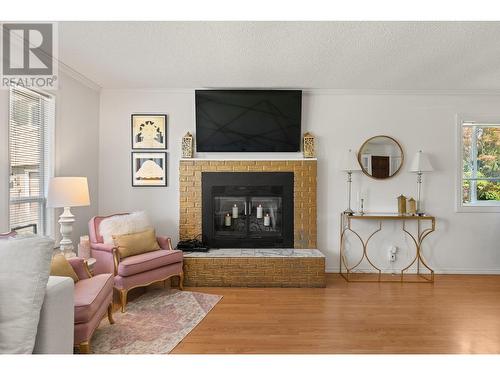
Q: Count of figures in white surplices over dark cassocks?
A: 0